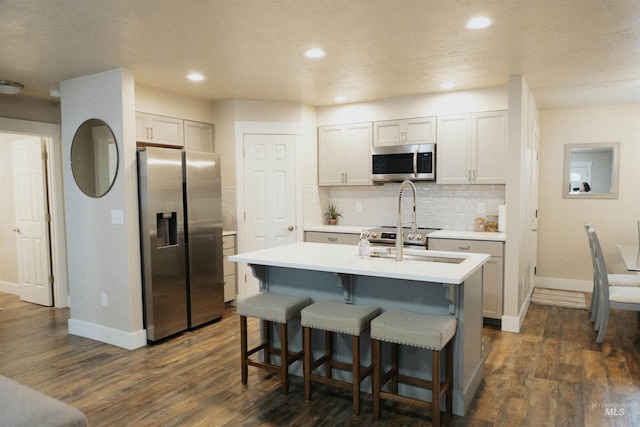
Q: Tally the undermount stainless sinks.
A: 1